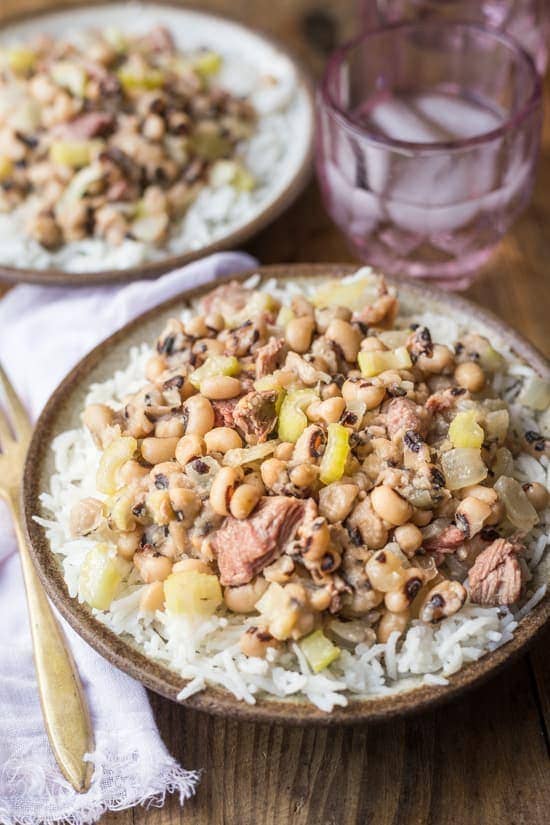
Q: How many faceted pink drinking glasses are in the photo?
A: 2